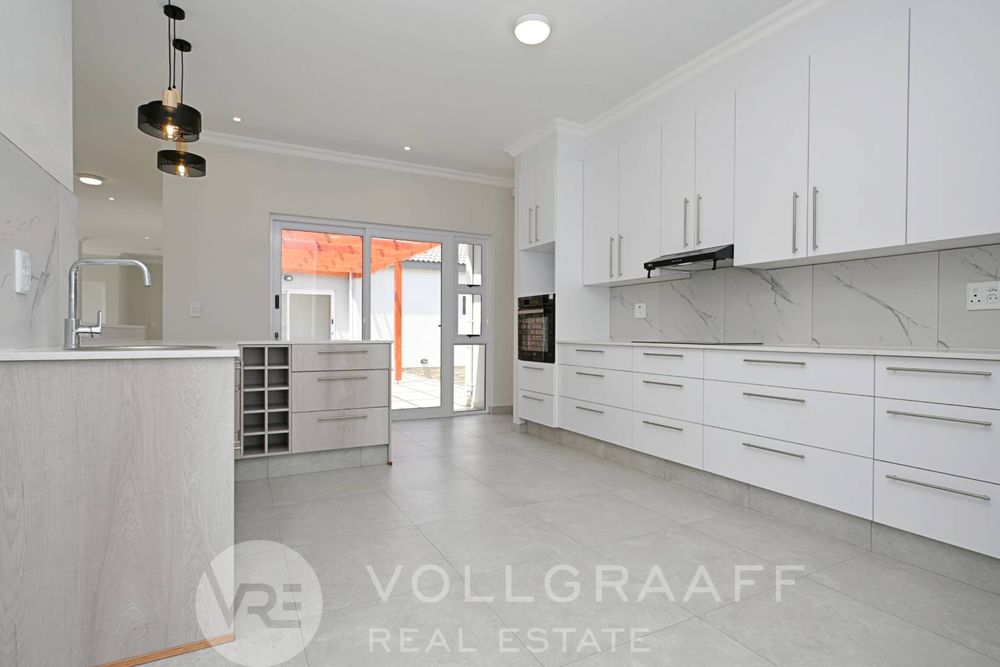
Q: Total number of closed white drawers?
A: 14